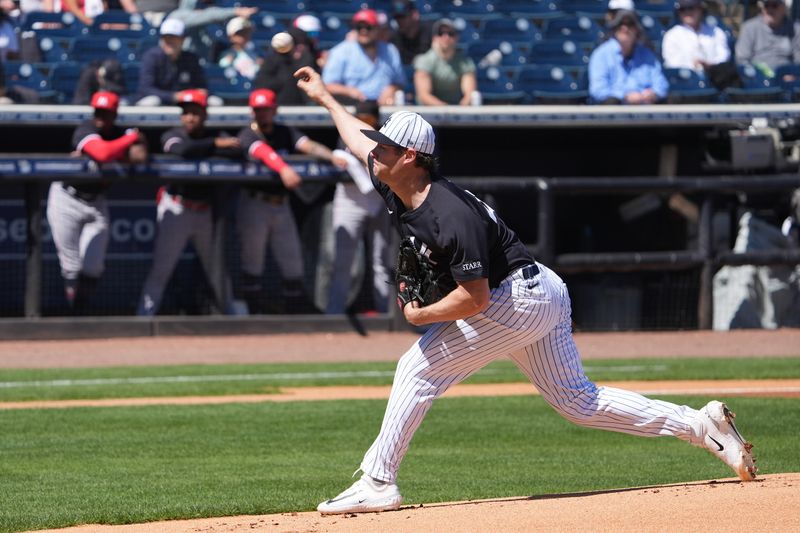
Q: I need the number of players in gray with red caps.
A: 3